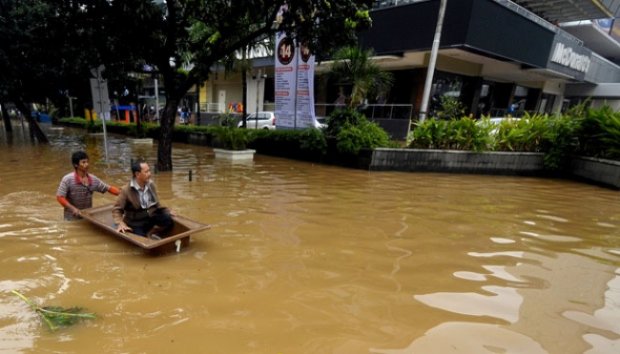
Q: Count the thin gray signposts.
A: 1